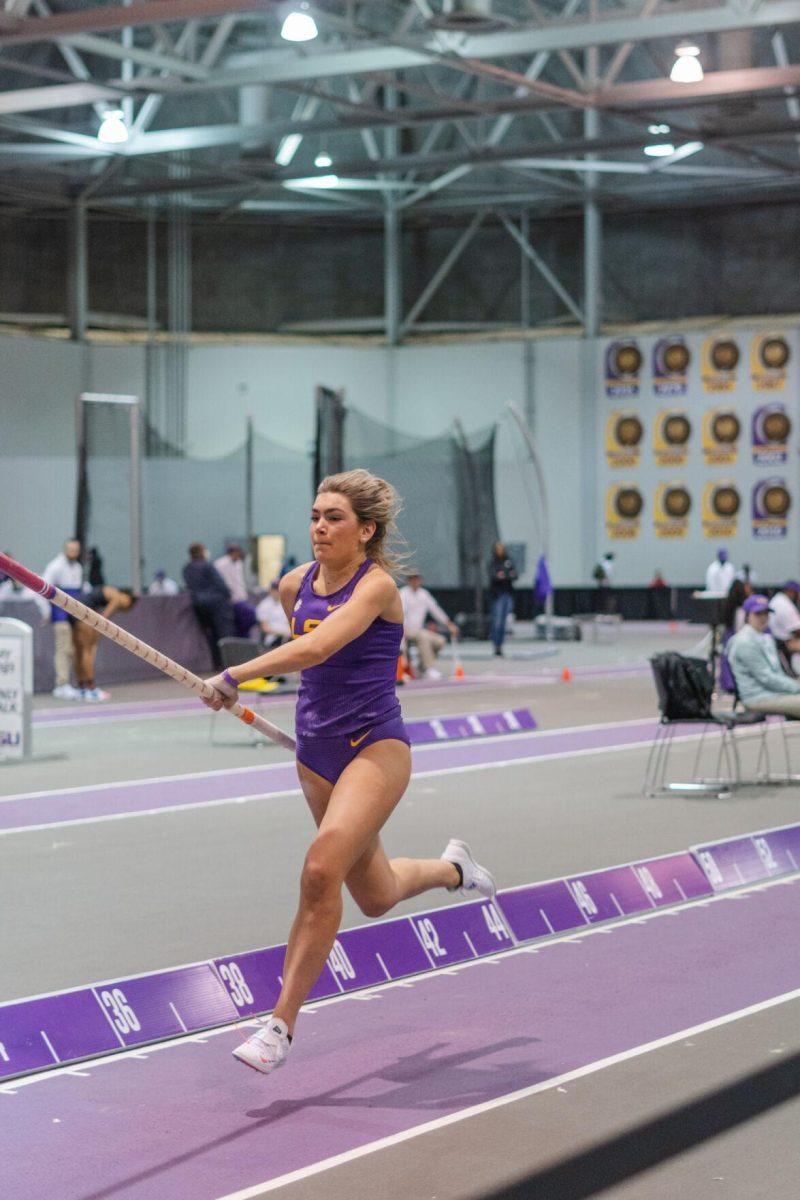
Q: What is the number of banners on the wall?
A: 12